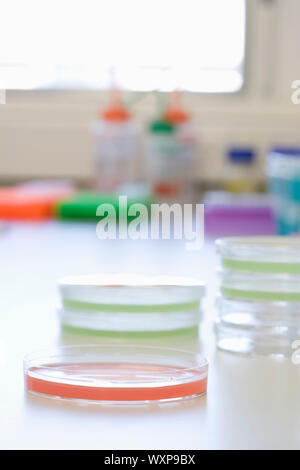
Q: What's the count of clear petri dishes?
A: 2